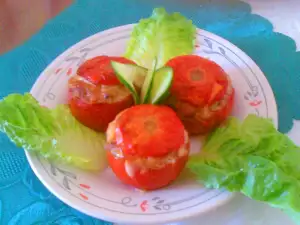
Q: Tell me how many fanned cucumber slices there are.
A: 3